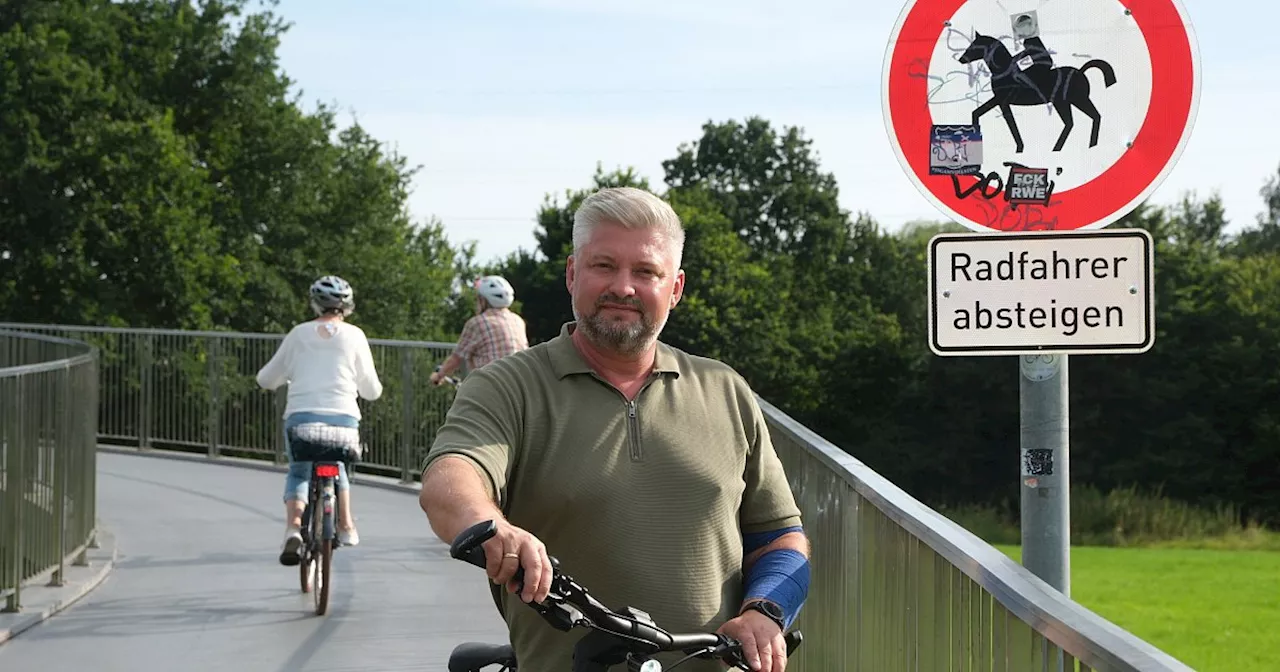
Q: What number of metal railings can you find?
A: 2